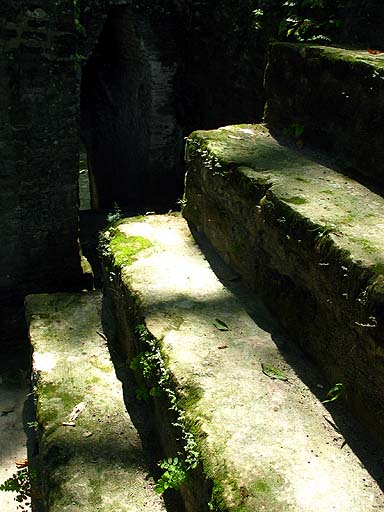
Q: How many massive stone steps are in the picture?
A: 4